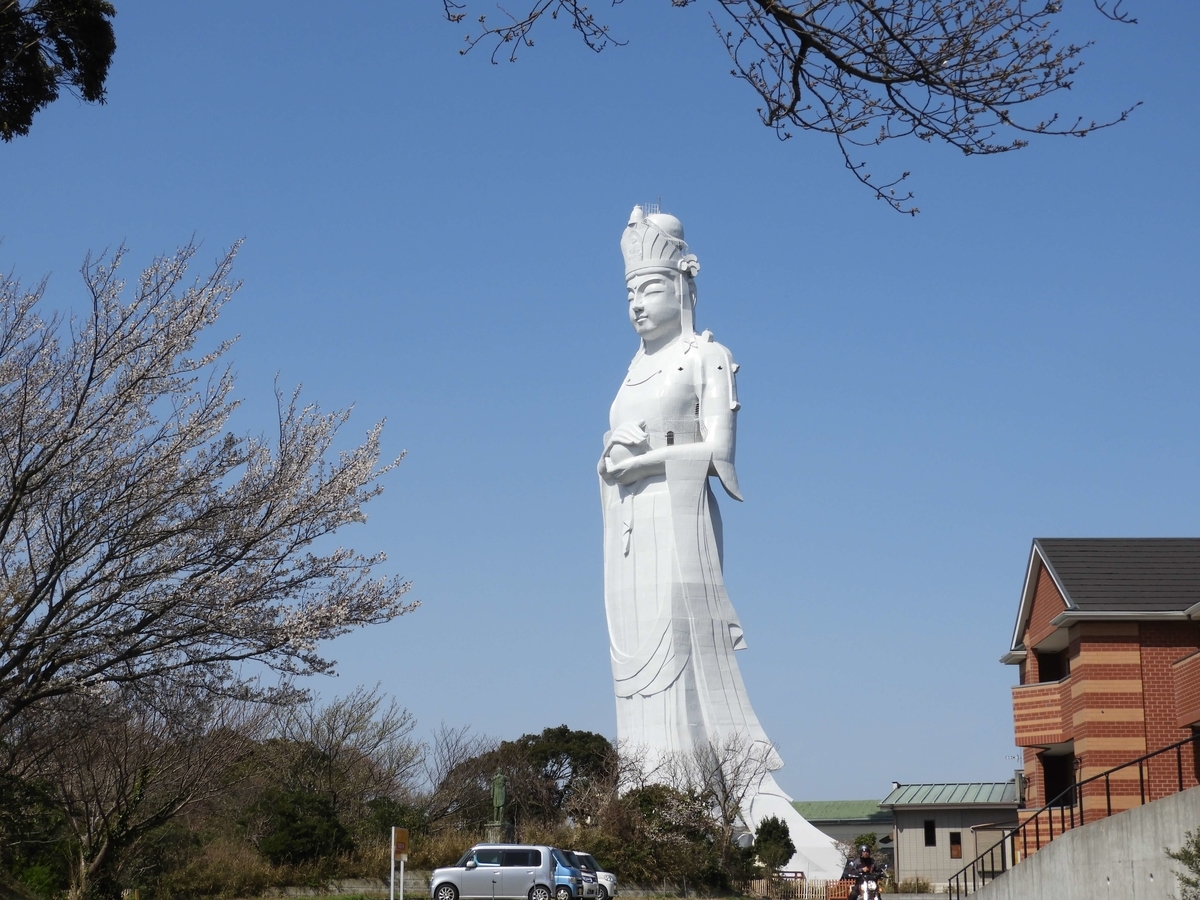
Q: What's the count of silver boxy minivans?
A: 1